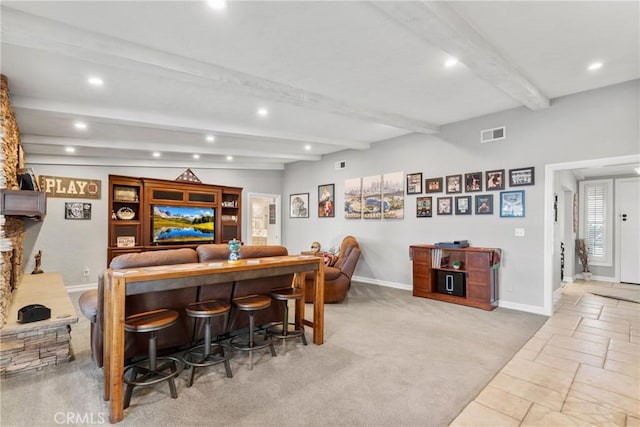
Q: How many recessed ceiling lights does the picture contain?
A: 12